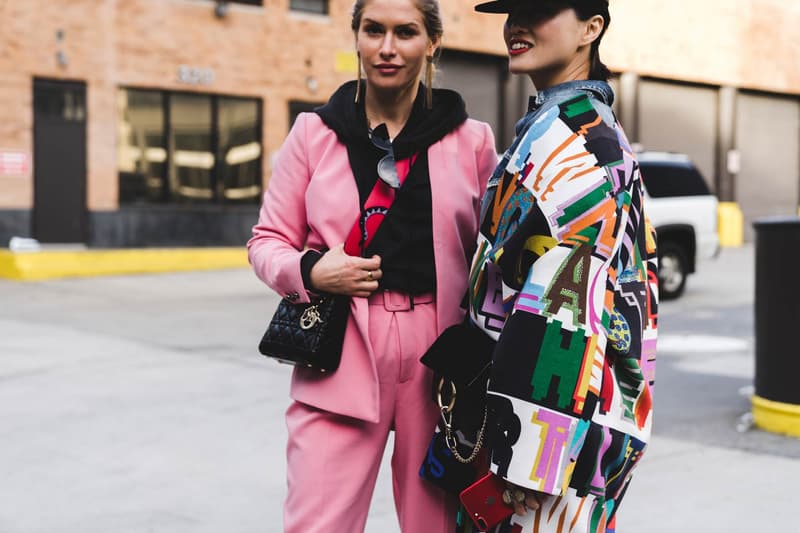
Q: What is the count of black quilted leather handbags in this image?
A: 1